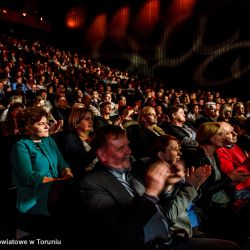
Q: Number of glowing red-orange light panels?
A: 5